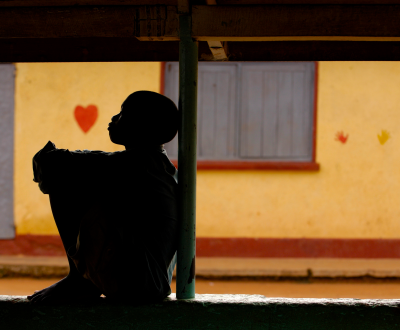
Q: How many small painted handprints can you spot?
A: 2